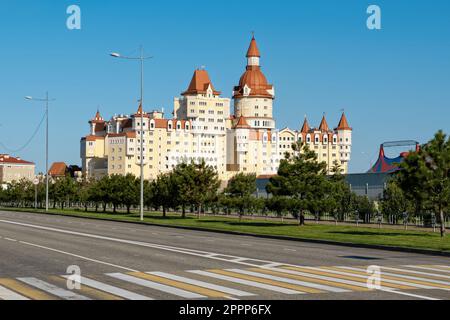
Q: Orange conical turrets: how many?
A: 7